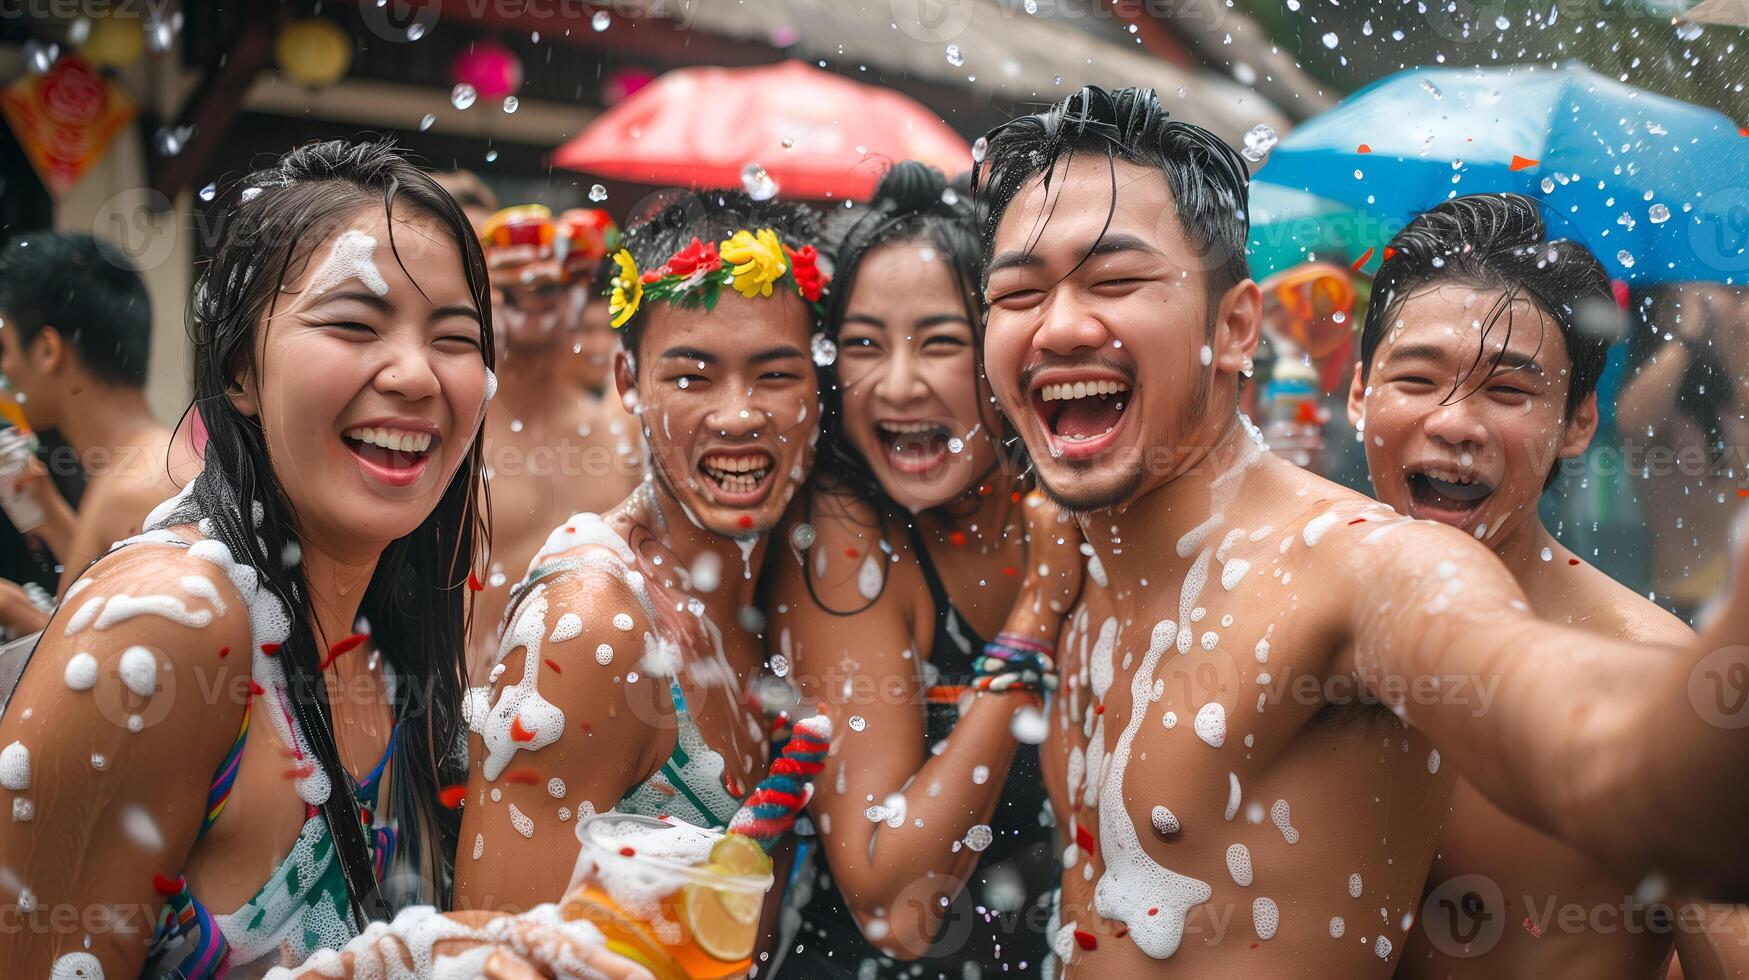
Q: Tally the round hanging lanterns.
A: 4